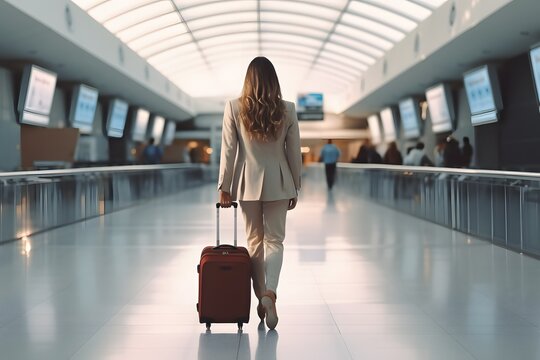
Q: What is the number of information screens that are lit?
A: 13